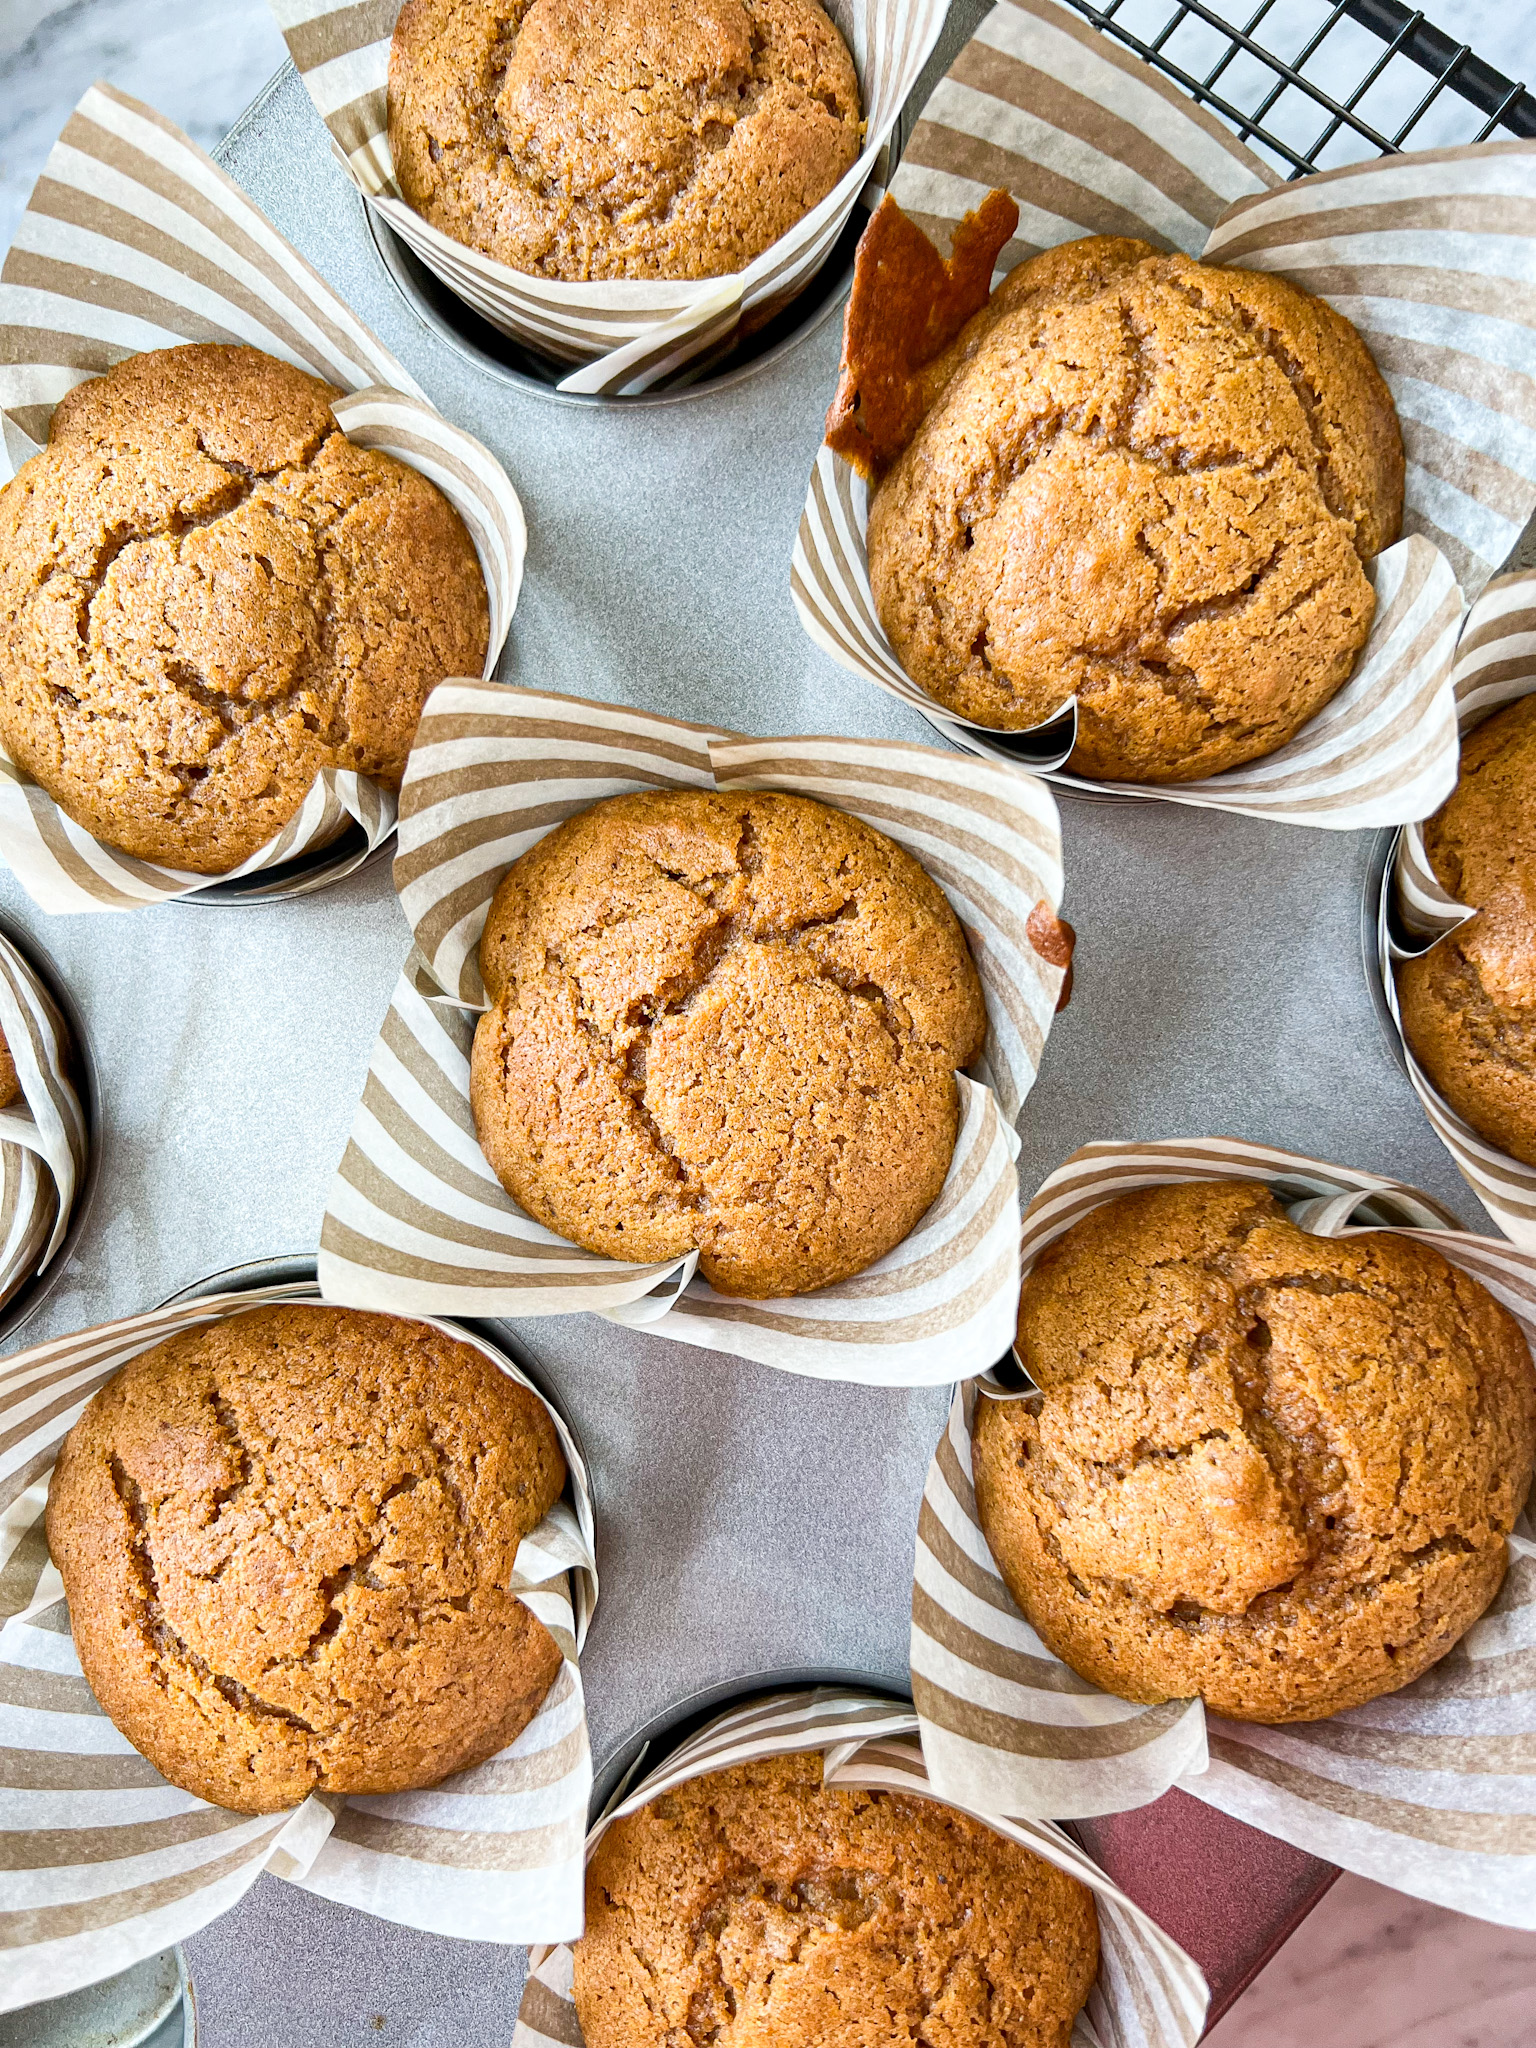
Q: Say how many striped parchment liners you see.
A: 9